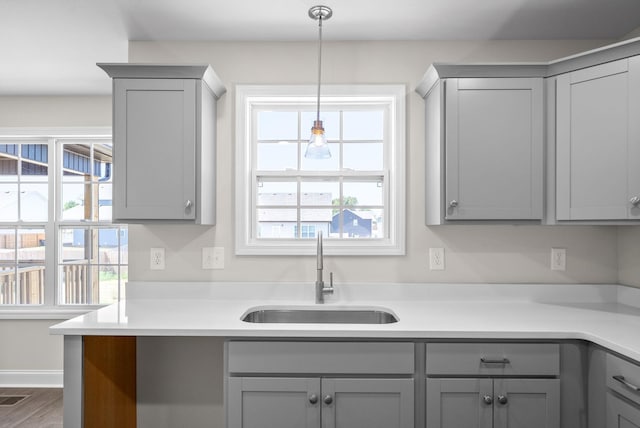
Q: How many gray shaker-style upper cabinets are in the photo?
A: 3